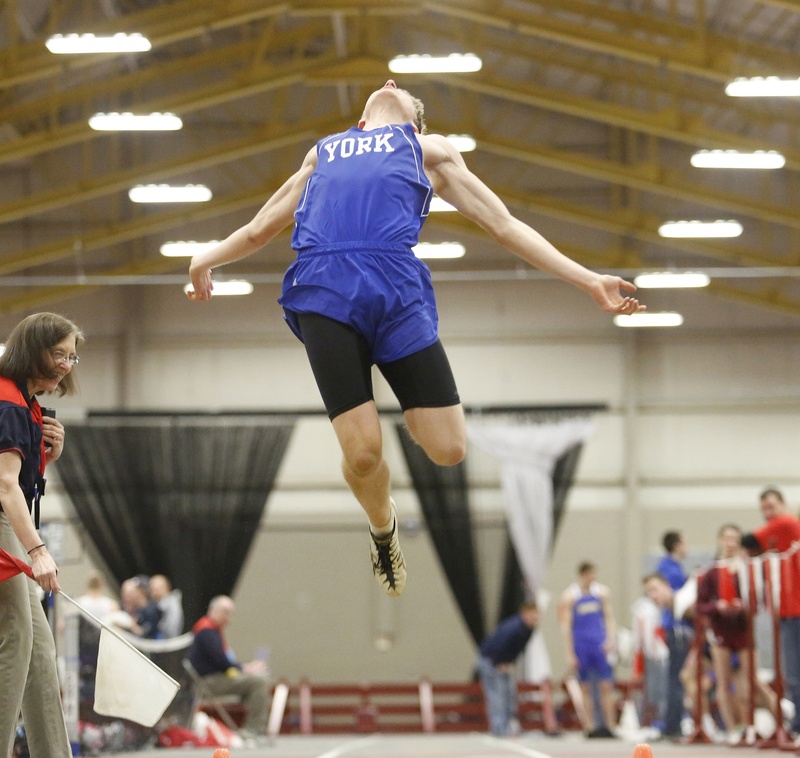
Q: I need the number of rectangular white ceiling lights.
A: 14